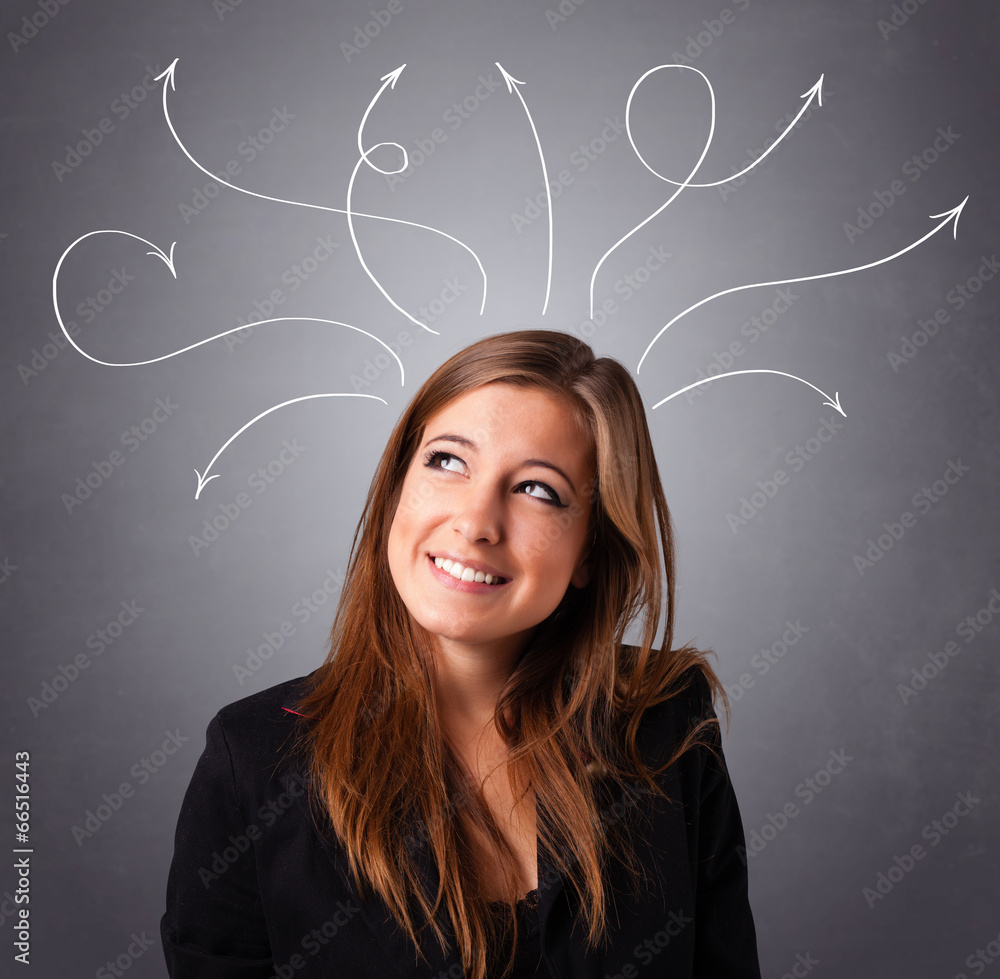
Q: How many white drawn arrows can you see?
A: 8